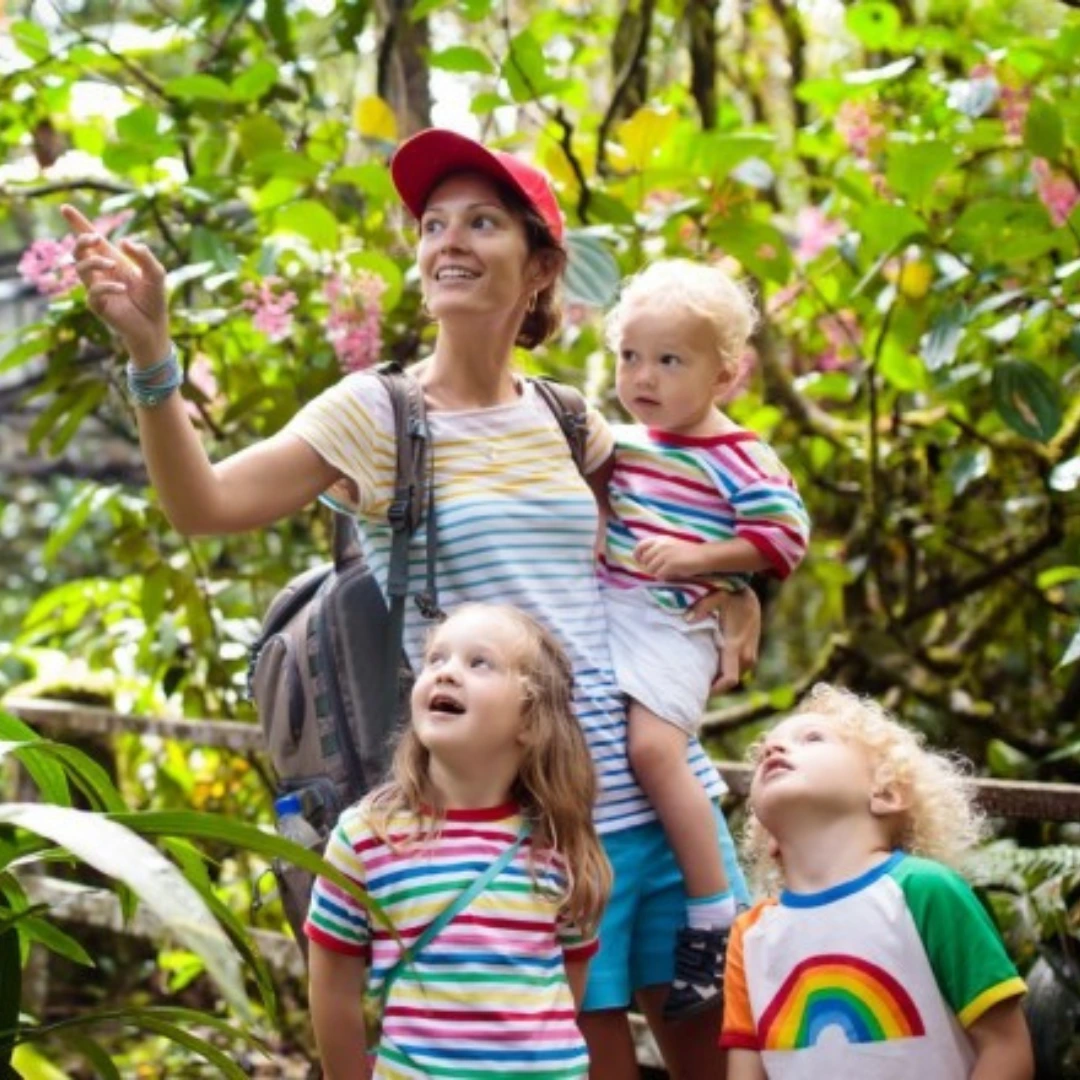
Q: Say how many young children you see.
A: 3